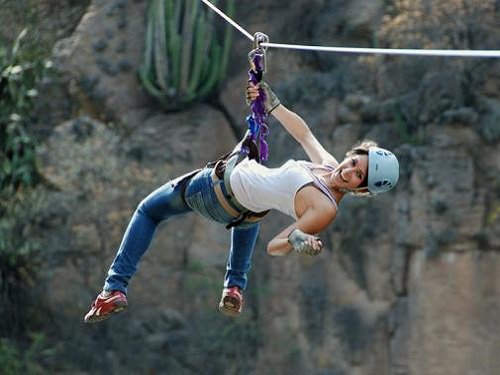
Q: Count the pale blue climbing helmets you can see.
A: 1